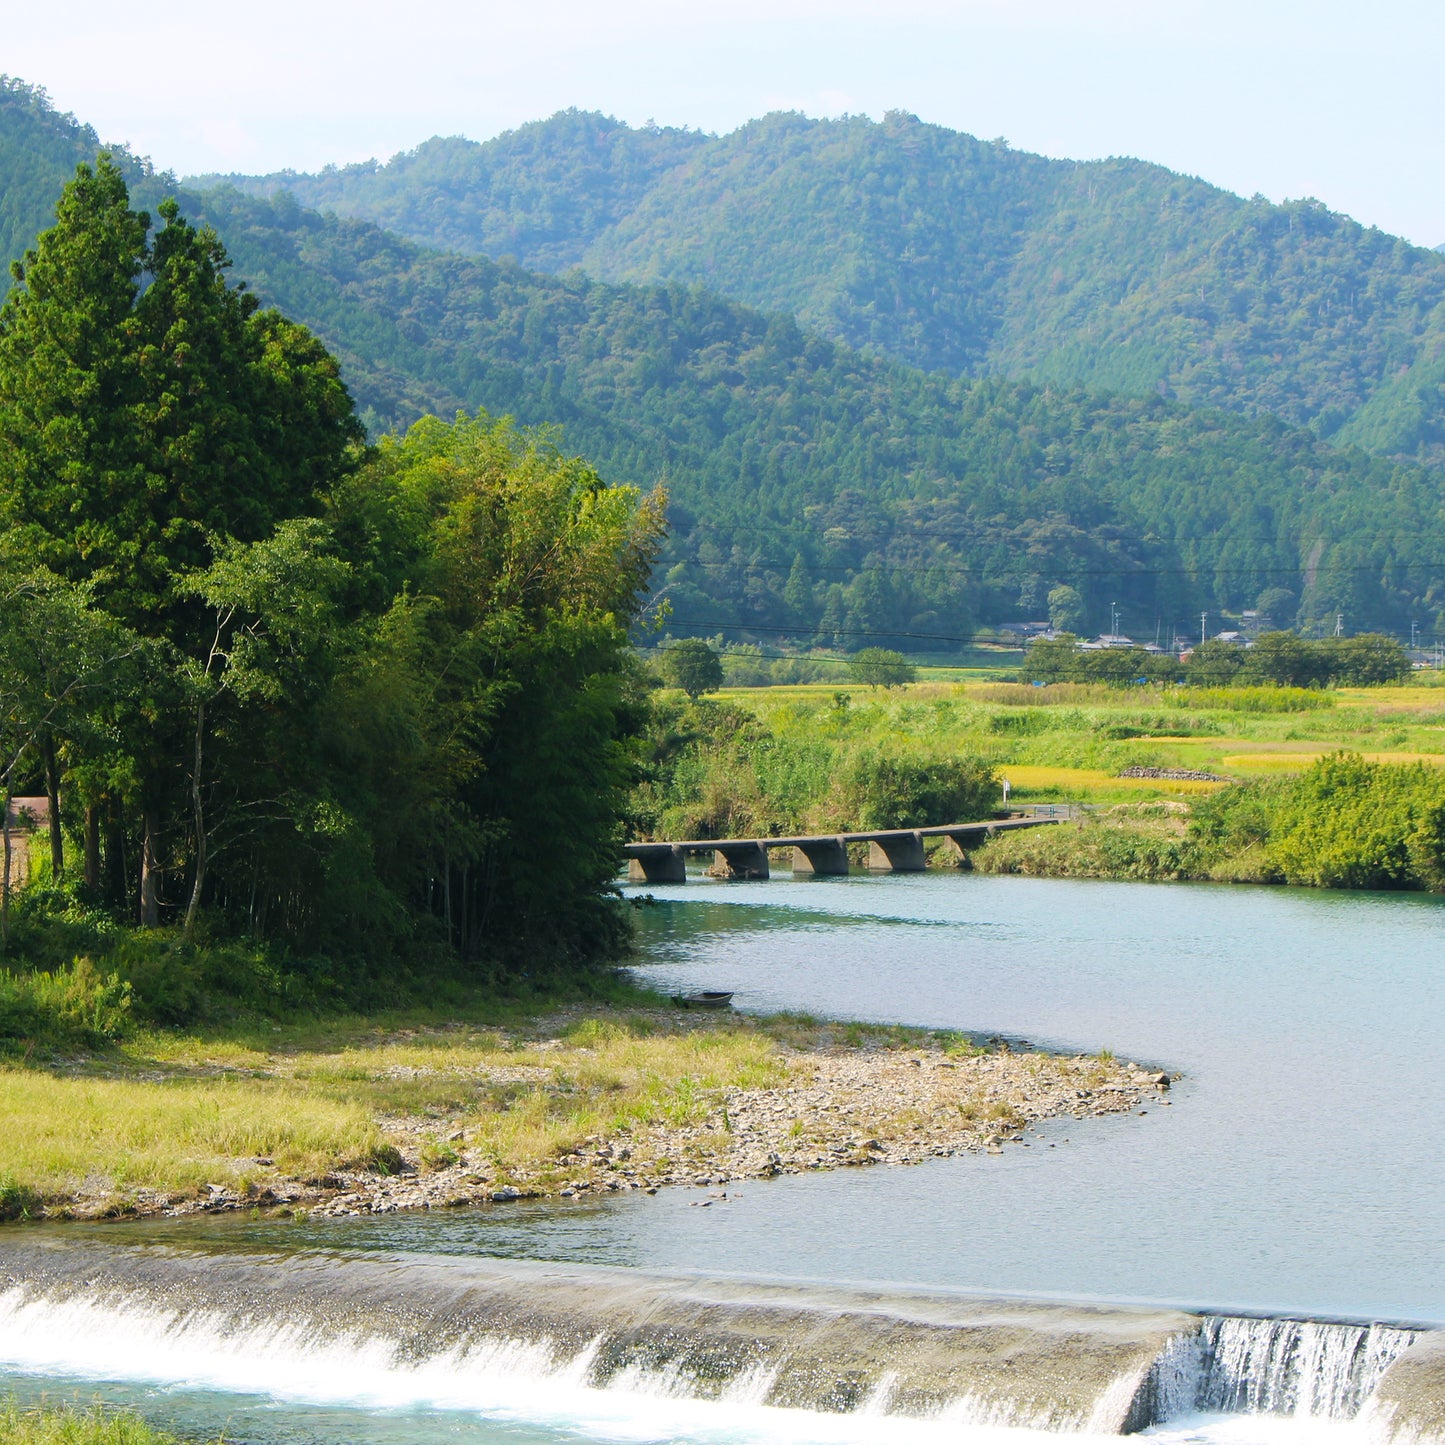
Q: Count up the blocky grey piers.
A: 5